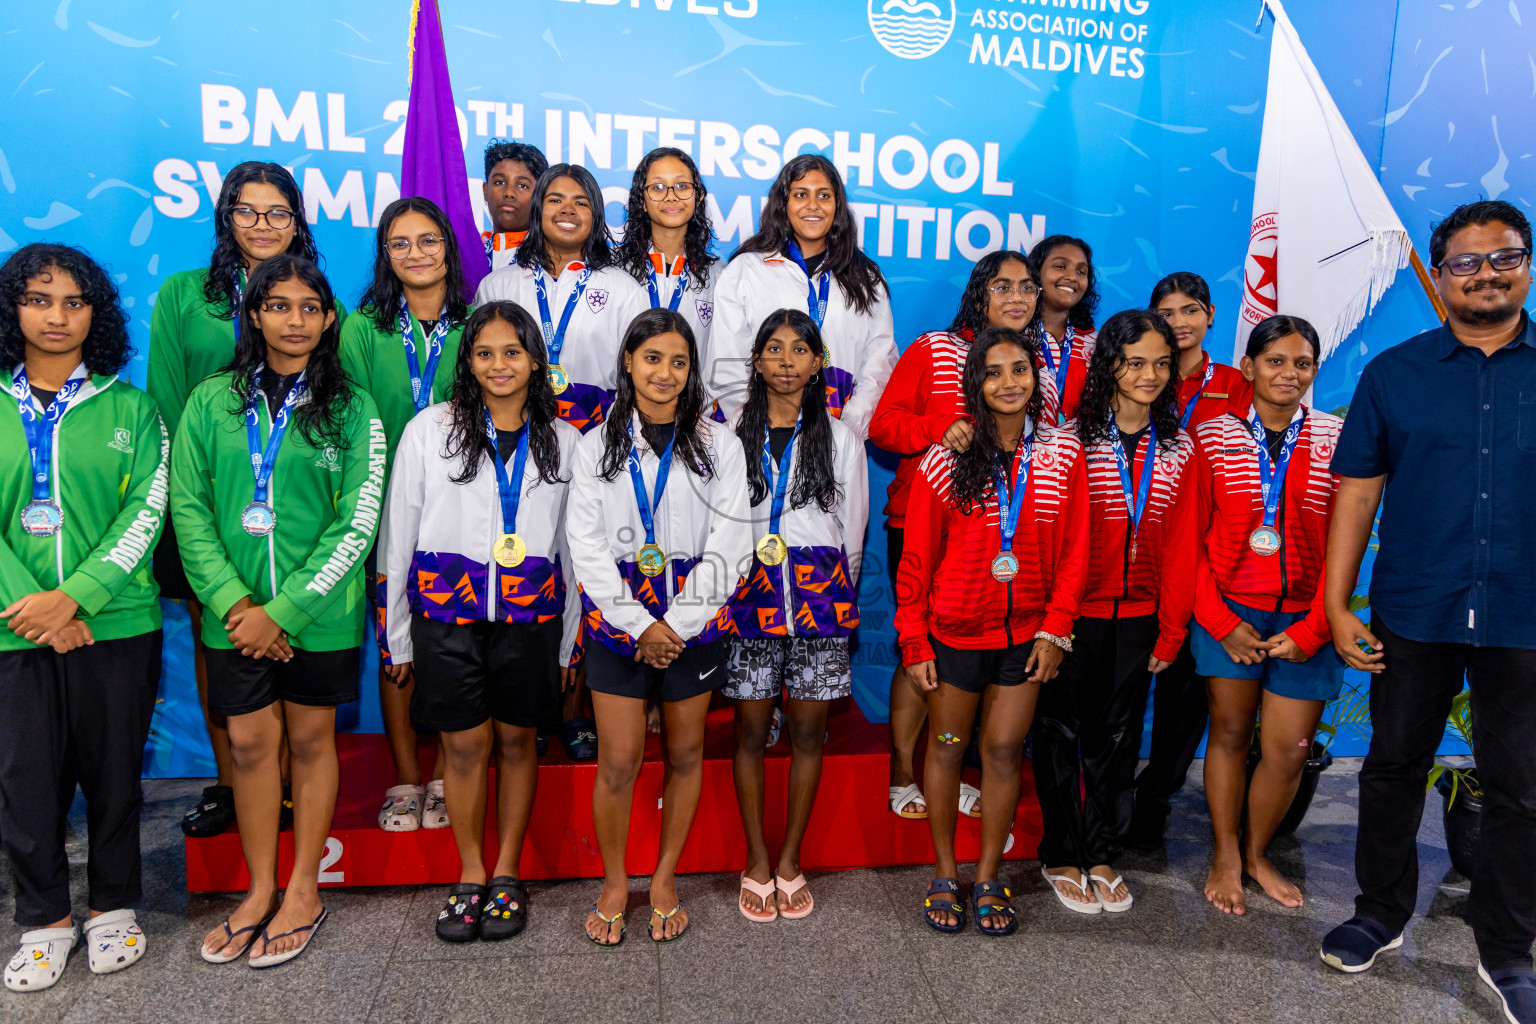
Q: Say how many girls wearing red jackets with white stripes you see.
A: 5